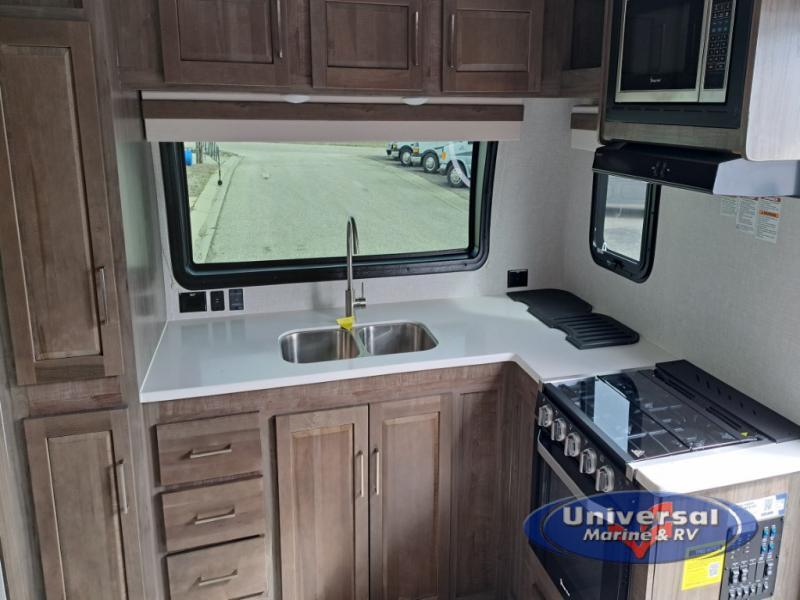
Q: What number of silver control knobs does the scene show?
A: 5